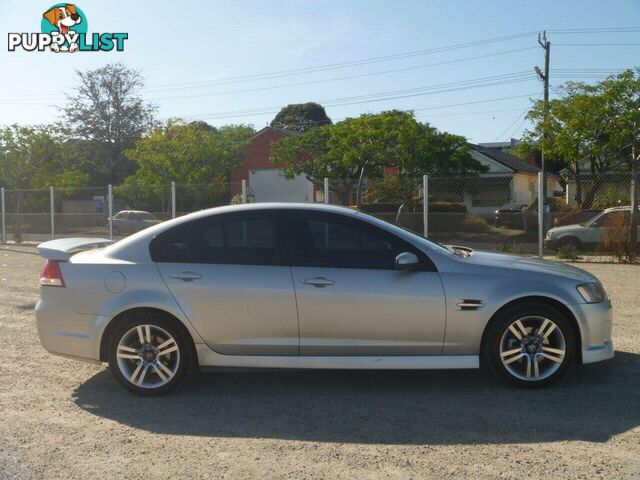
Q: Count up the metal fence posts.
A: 8